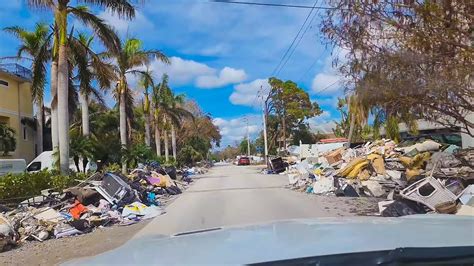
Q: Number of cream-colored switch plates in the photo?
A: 0